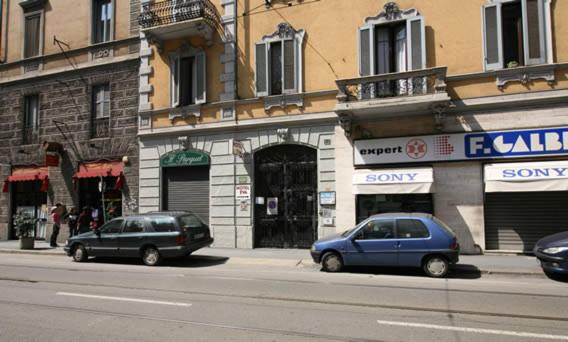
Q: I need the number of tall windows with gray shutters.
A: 4